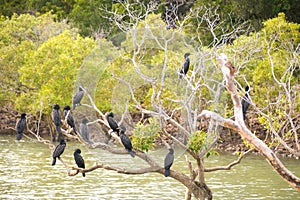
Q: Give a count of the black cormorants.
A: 12